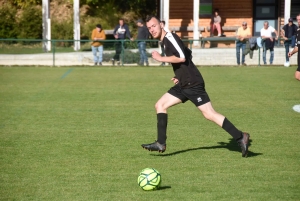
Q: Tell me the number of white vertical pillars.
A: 5